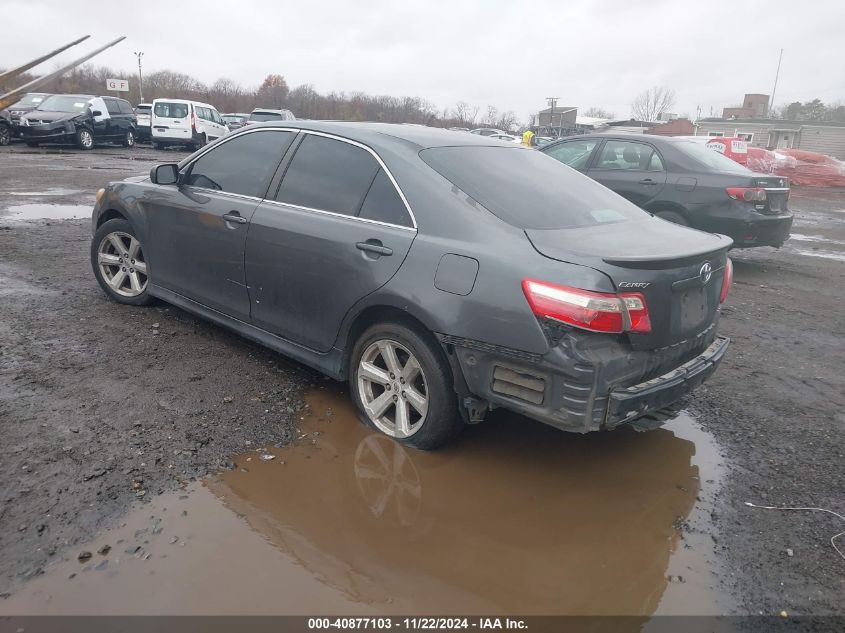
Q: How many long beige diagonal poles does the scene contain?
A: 2